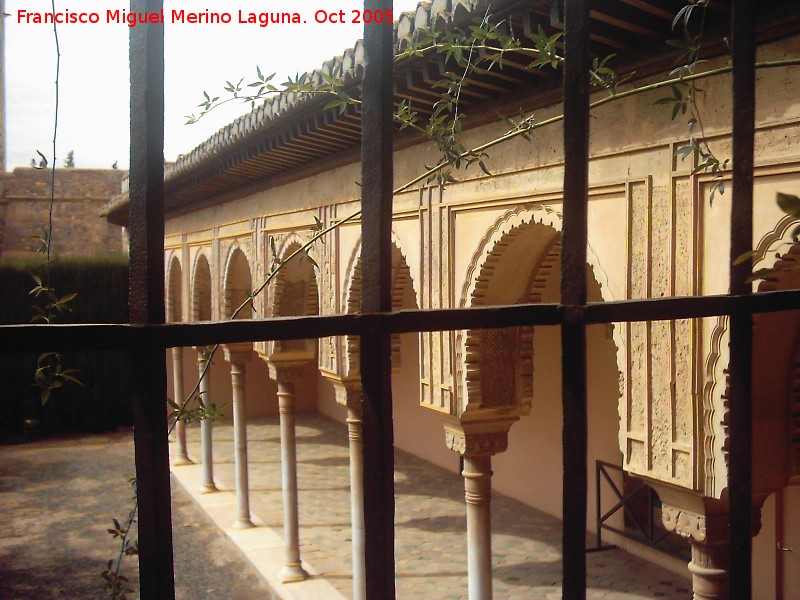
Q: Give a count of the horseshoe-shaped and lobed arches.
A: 7